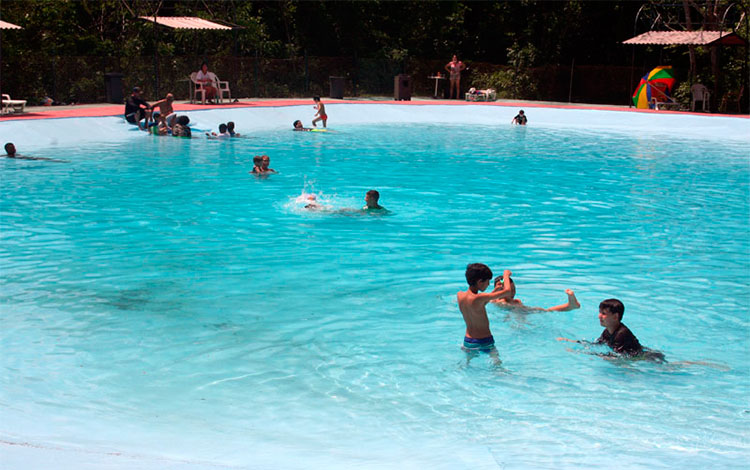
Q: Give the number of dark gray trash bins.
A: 2